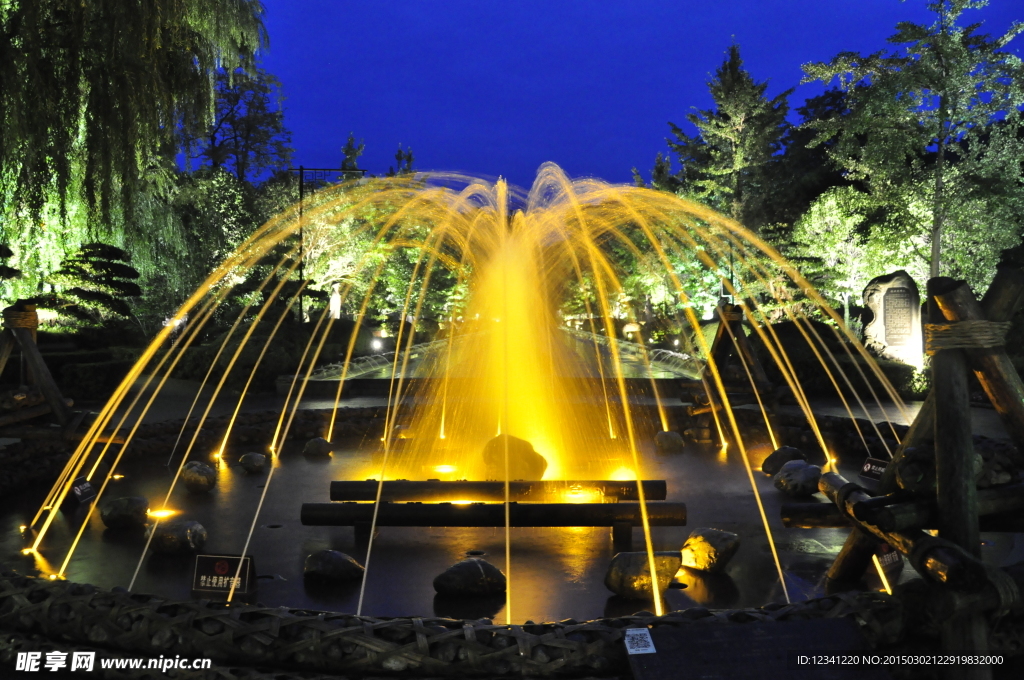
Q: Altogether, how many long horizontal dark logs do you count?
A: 2